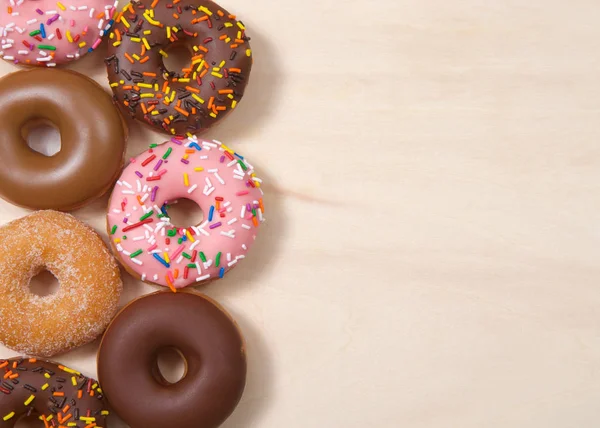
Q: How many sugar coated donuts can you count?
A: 1